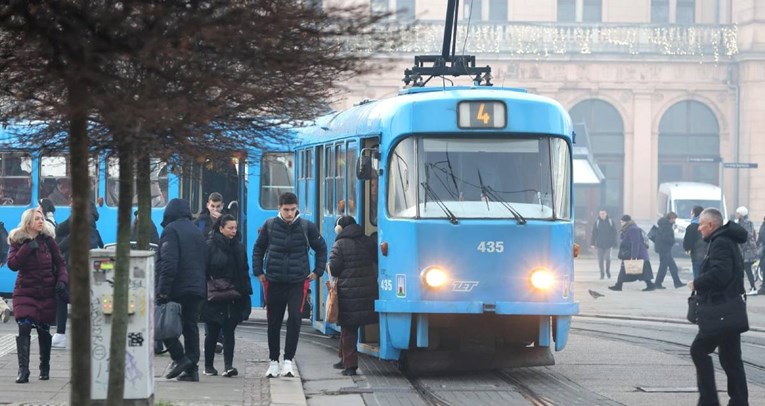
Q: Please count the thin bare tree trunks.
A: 3